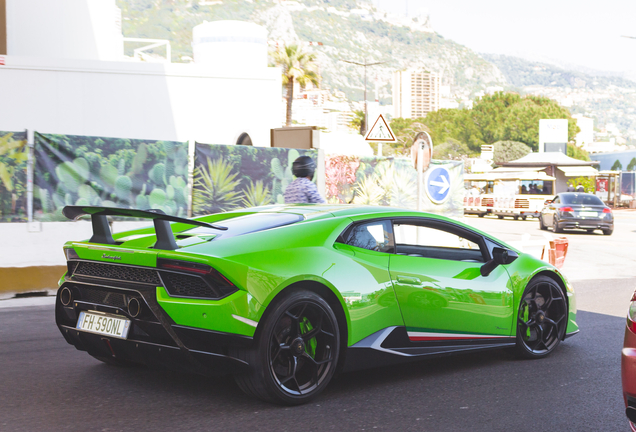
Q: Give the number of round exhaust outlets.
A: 2